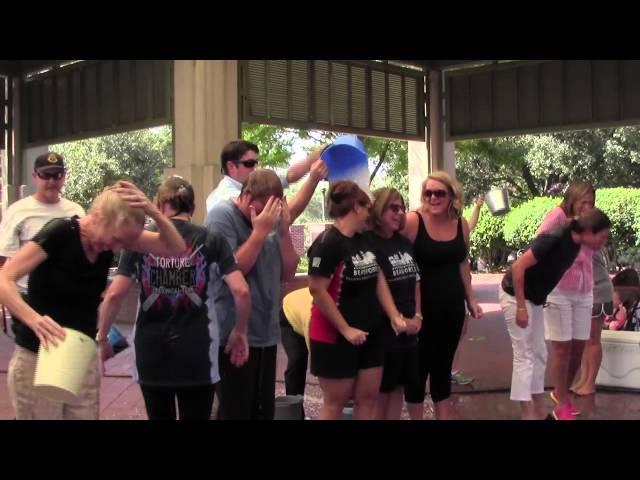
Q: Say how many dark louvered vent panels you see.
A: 3